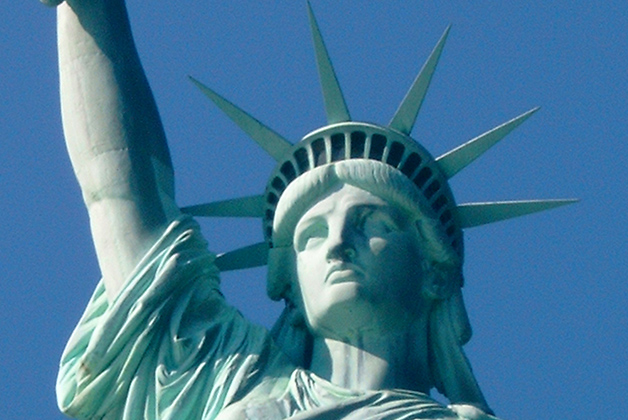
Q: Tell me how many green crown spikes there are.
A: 7